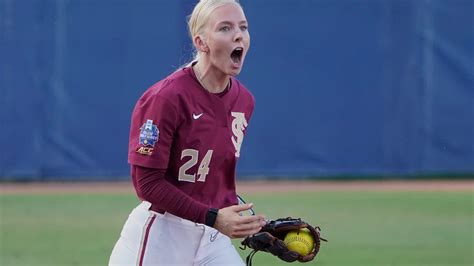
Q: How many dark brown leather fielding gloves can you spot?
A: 1